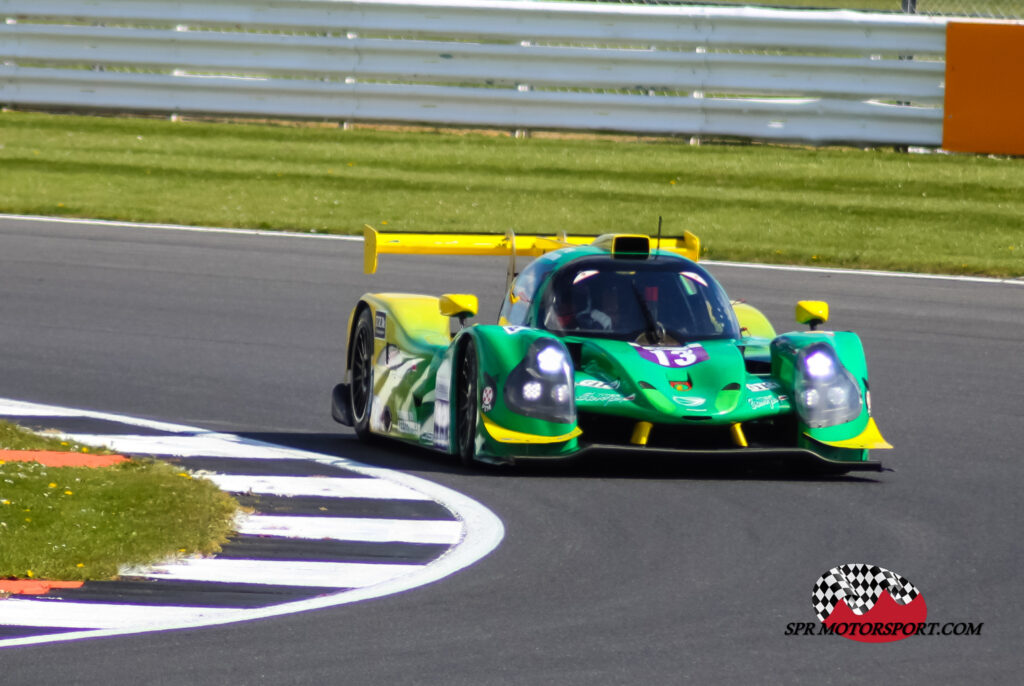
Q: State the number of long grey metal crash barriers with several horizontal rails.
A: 1